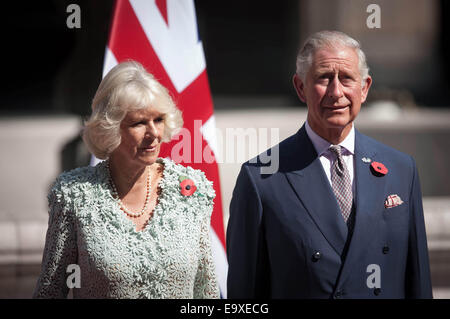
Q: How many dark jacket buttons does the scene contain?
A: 4